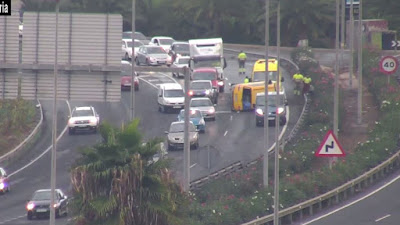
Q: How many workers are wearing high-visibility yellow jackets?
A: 4